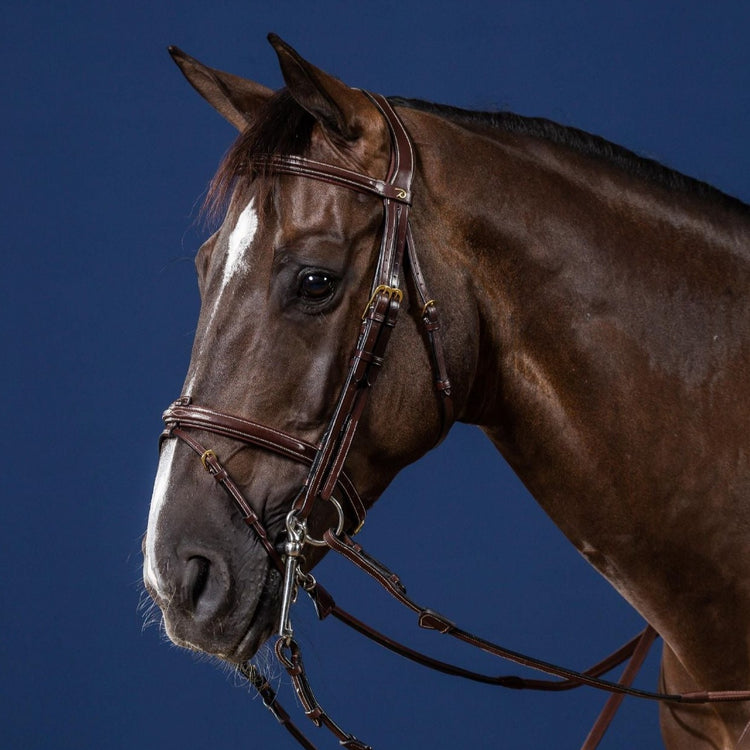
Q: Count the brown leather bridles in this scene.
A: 1